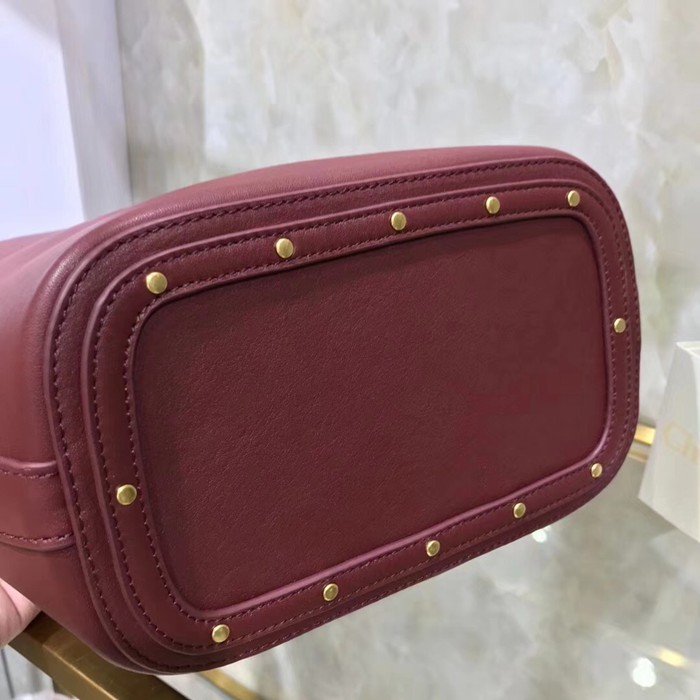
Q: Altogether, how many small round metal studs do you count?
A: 12